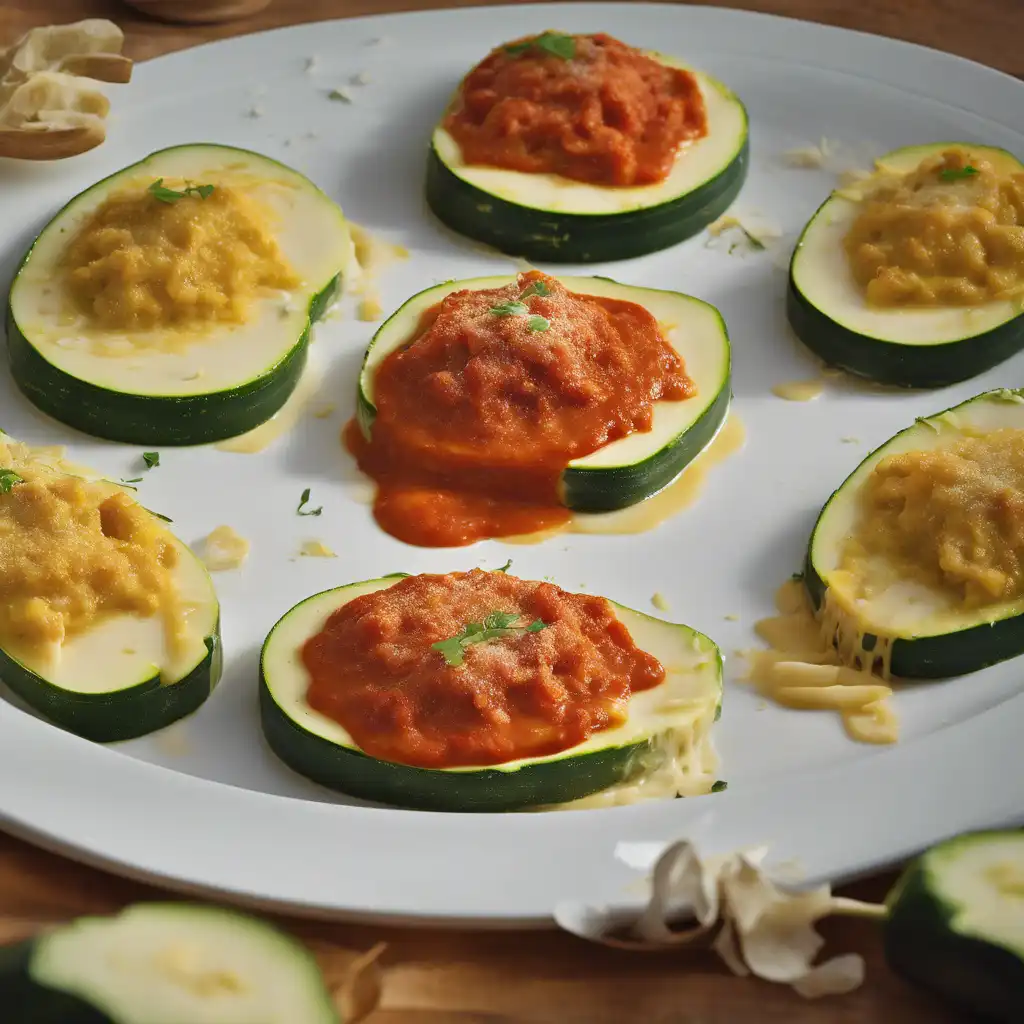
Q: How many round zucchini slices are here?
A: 7